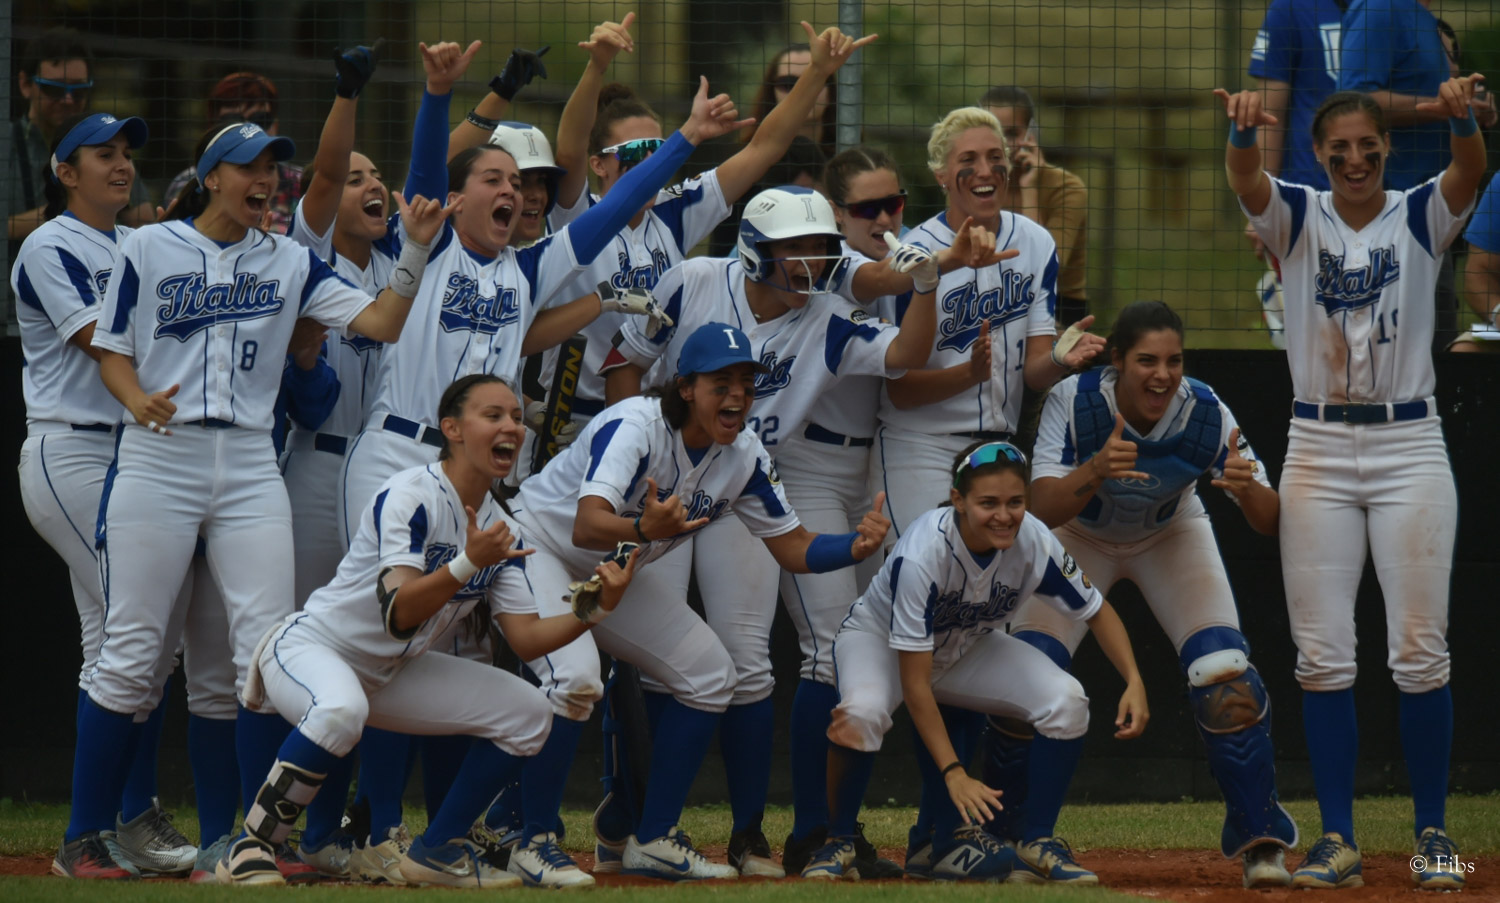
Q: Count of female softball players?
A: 14